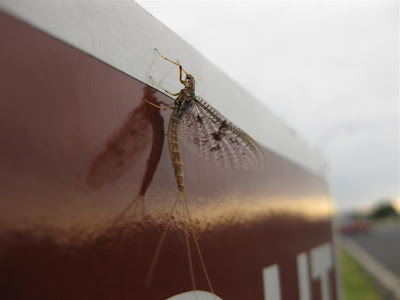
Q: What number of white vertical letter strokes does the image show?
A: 3